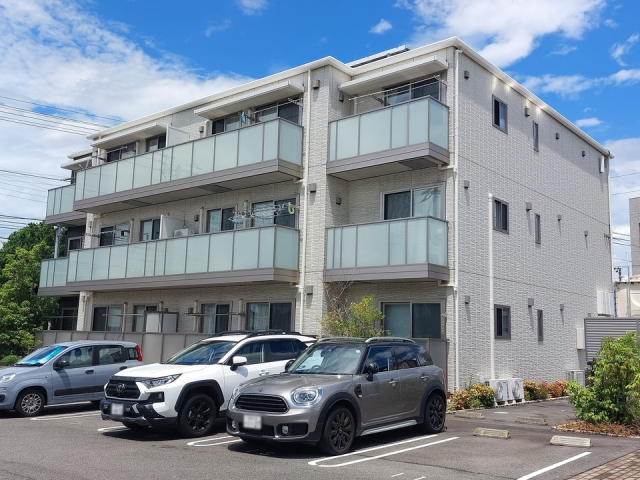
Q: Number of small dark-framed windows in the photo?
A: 6